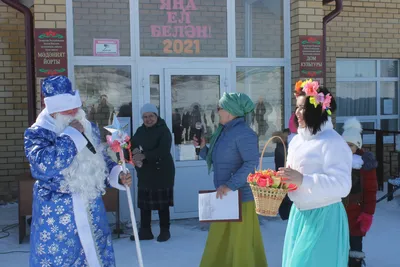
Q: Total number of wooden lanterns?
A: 0